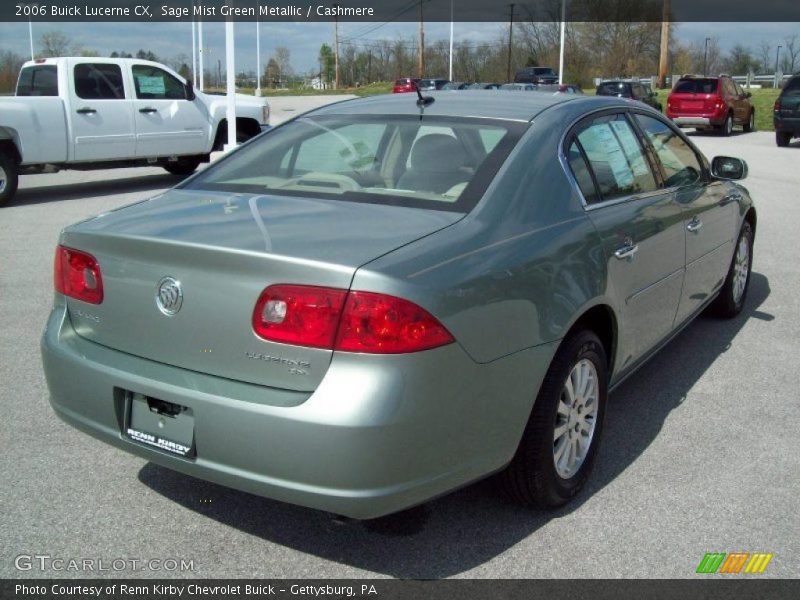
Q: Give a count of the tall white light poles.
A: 7